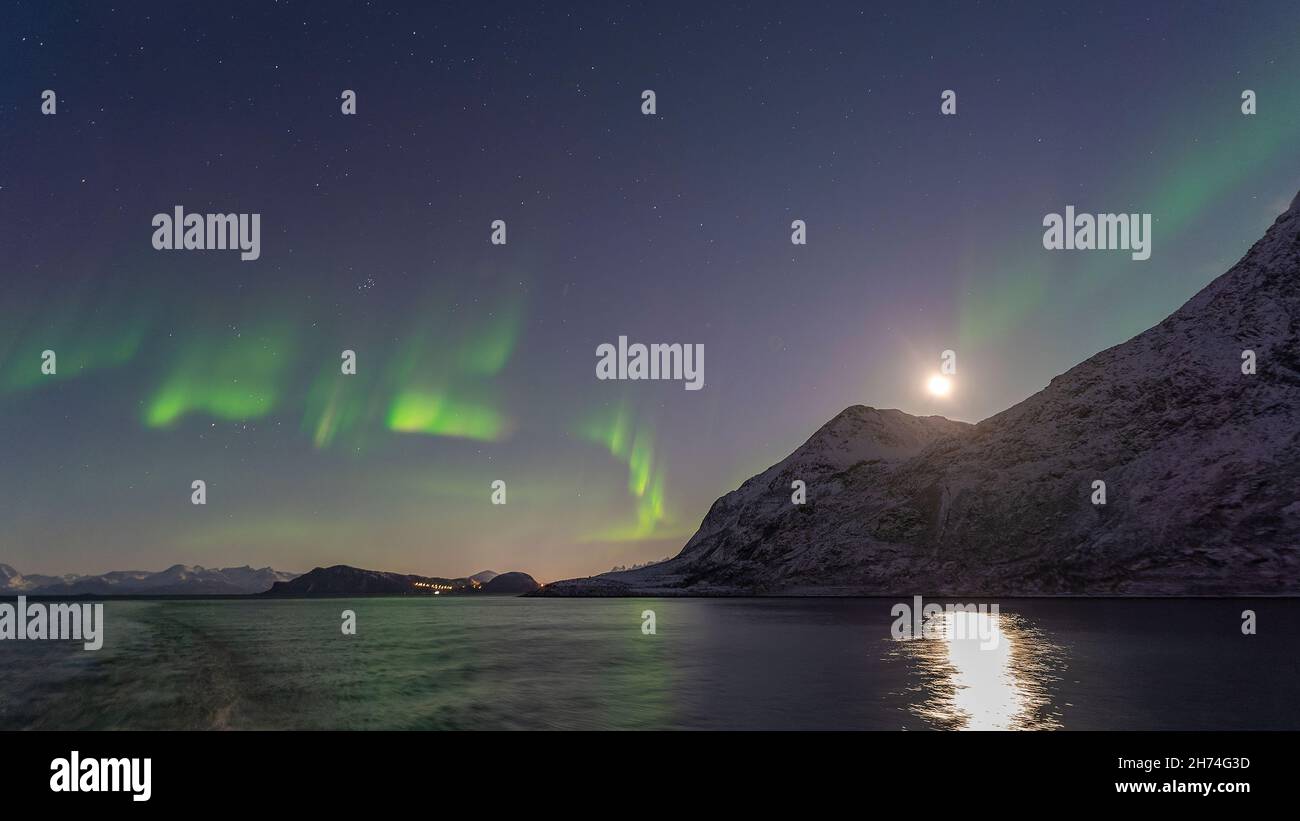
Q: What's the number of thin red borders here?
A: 0